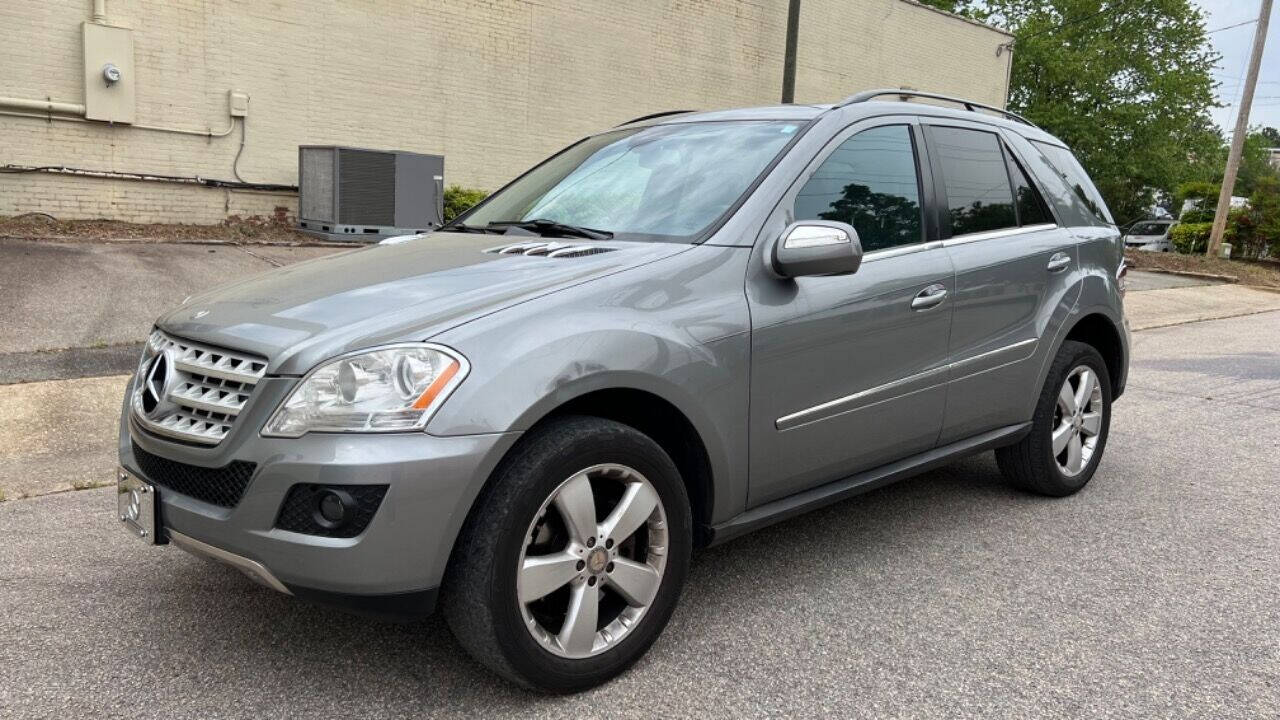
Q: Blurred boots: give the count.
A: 0